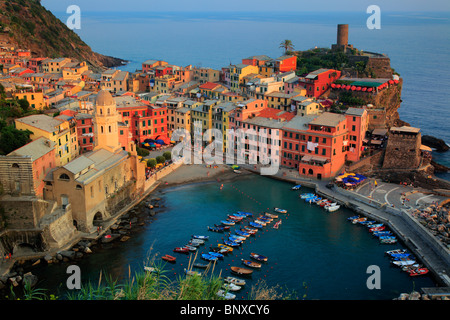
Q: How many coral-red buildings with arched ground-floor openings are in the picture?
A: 1